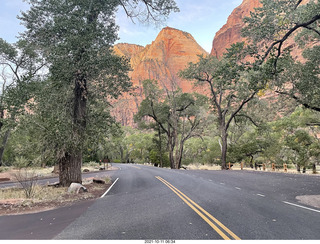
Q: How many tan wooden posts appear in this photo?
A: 5